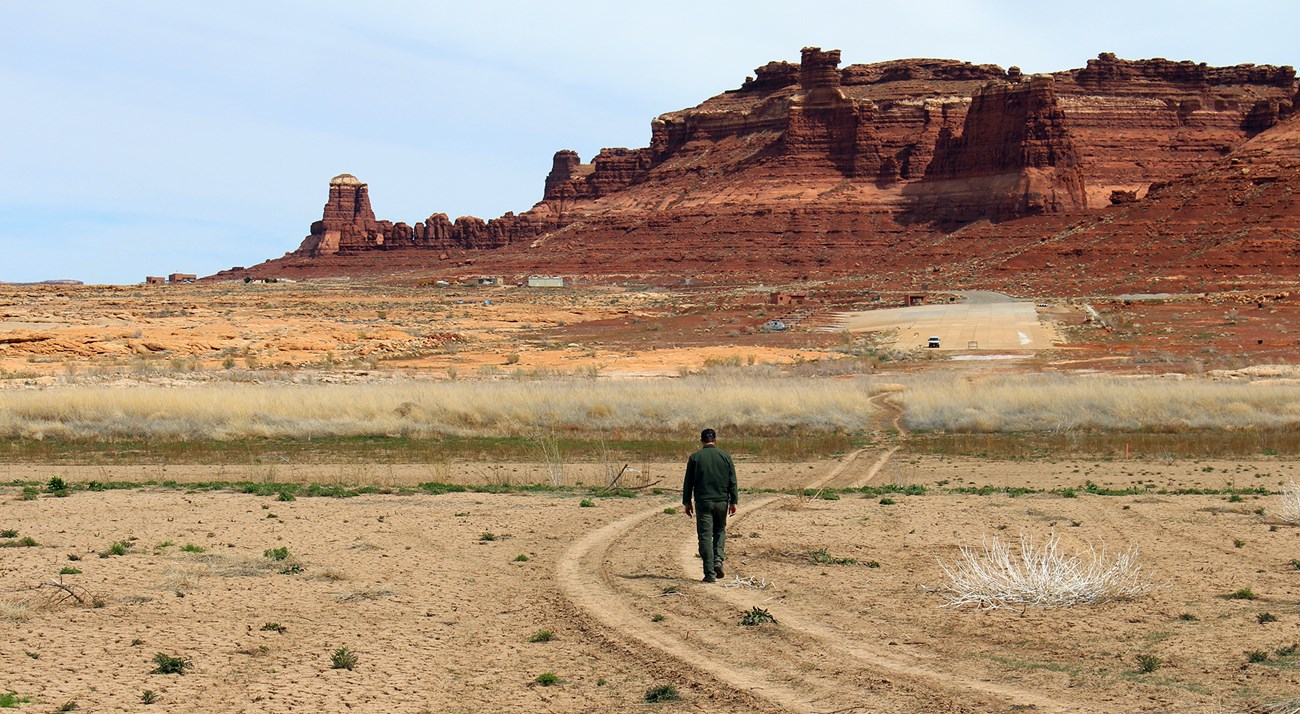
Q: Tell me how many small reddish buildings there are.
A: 4